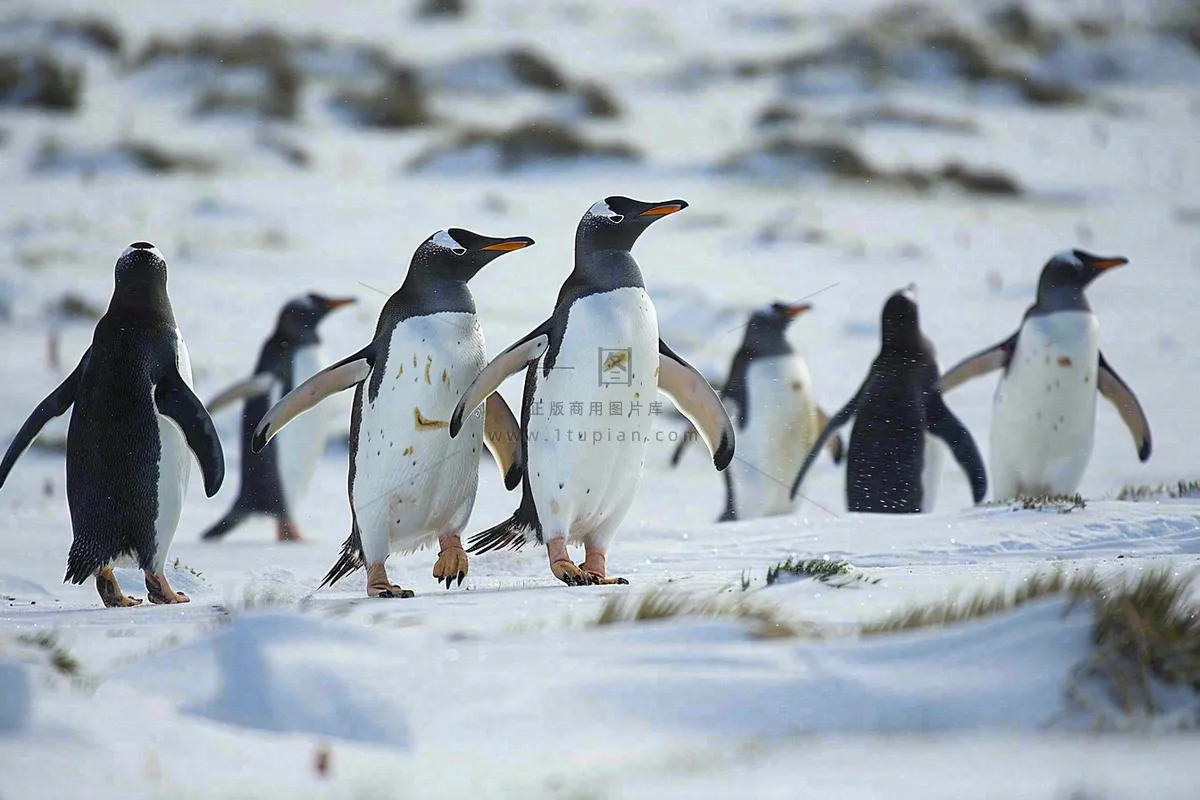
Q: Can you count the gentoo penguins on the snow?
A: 7